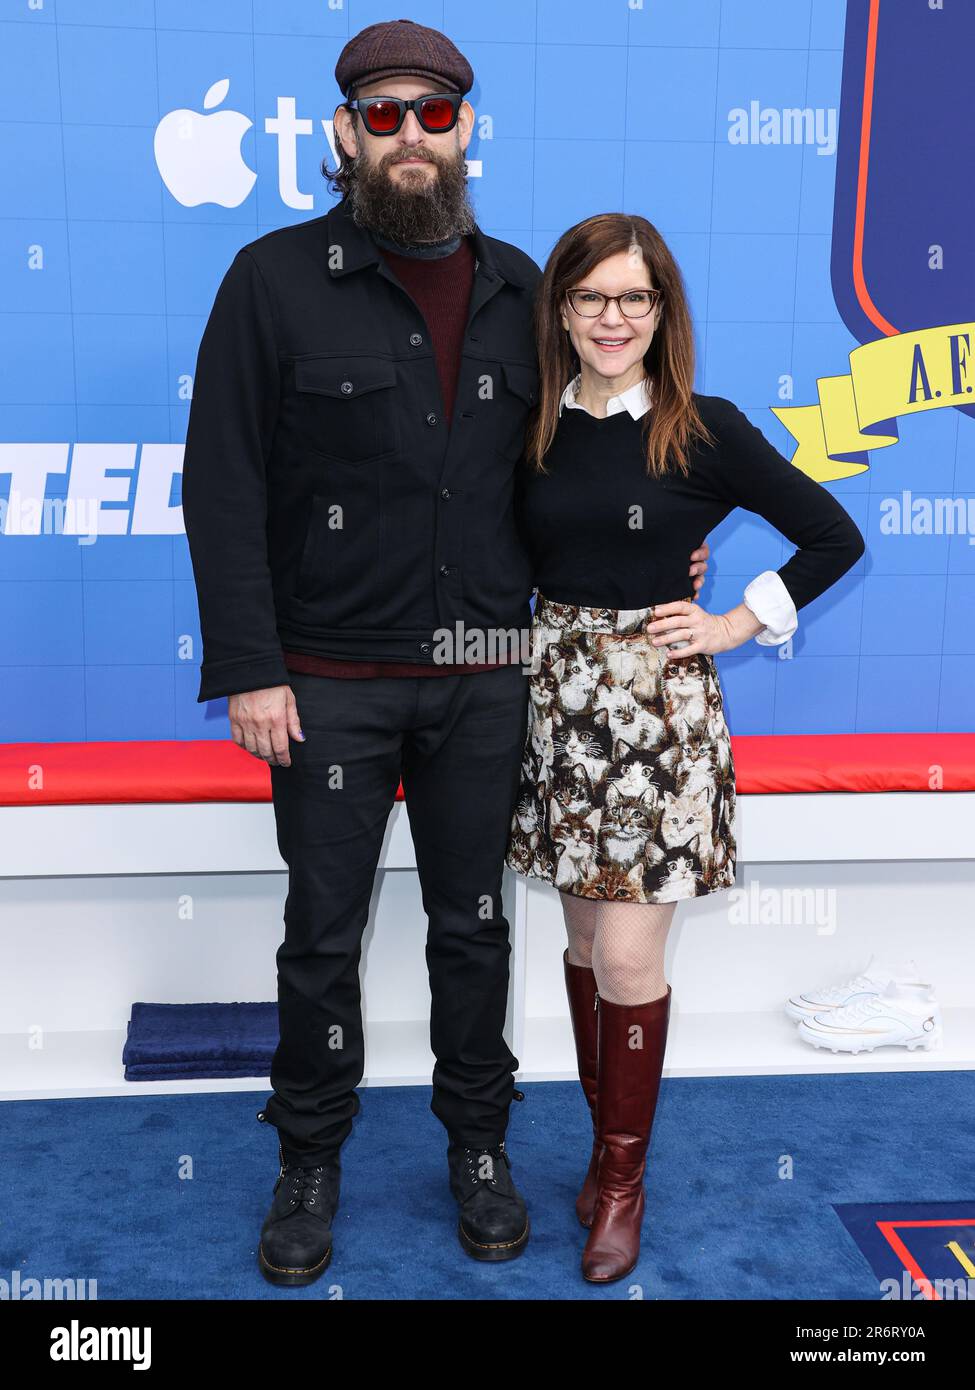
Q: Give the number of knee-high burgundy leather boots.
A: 2